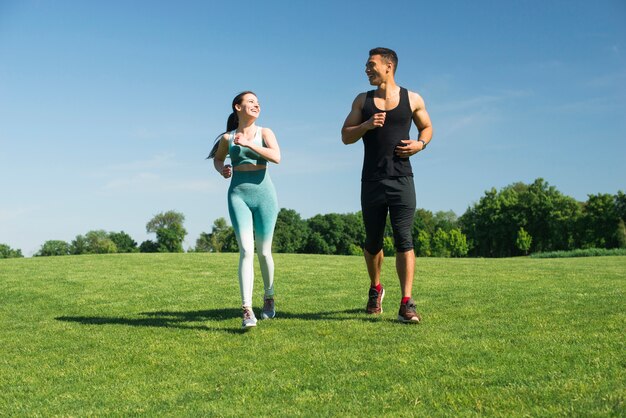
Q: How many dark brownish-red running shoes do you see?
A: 2